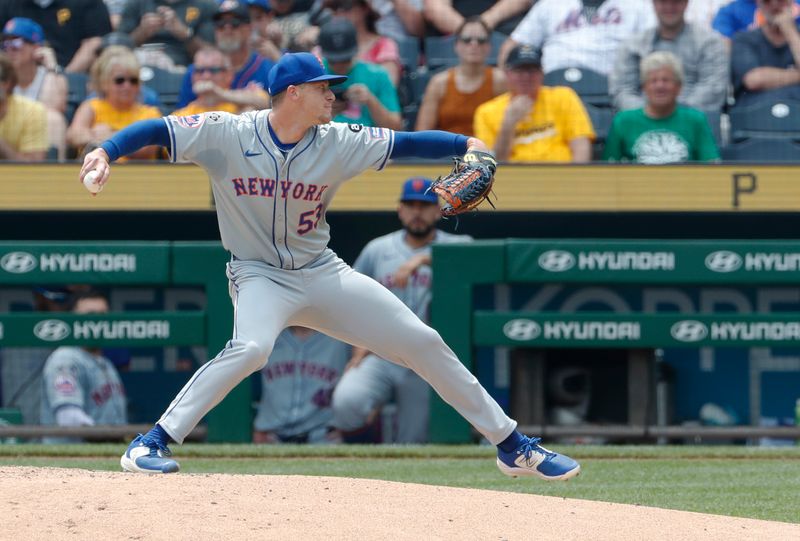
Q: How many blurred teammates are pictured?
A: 3